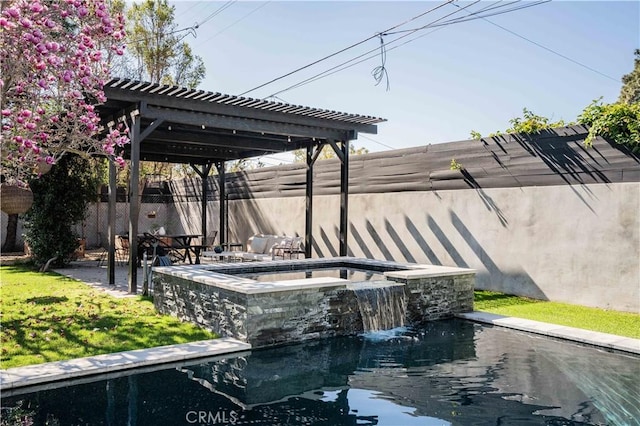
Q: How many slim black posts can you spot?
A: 6